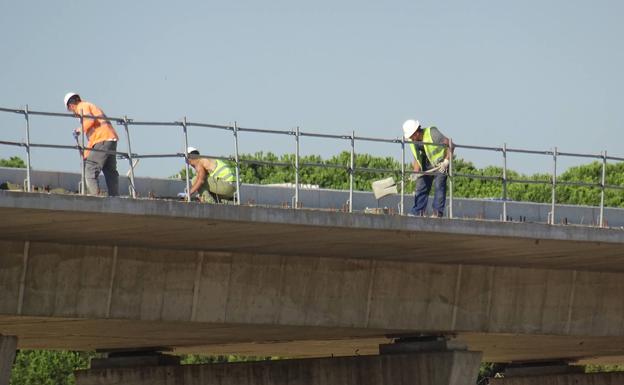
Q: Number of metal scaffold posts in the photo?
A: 12